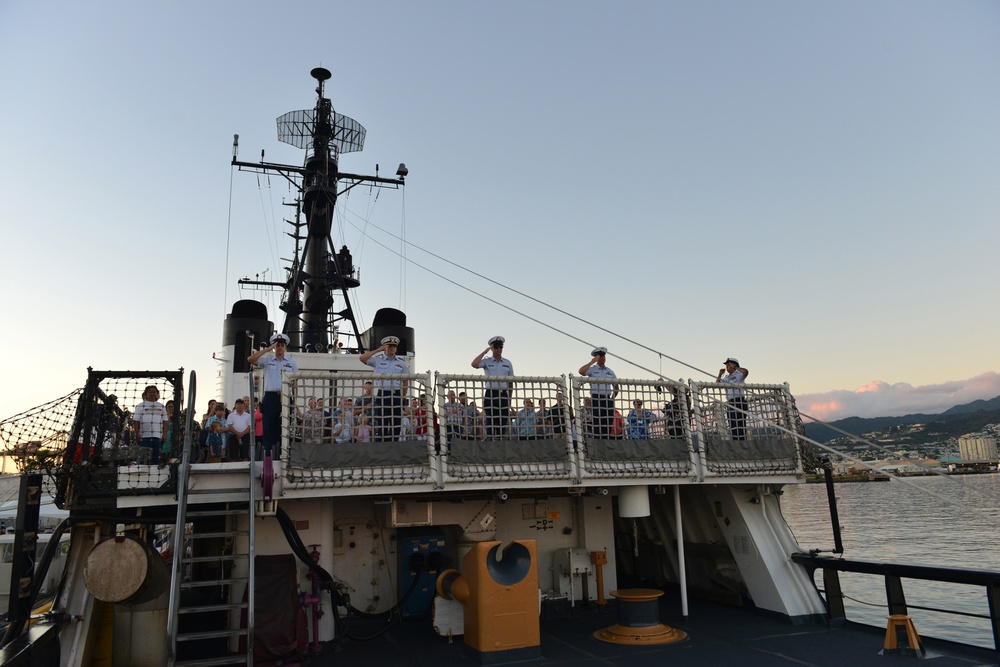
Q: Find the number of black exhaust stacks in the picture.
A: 2